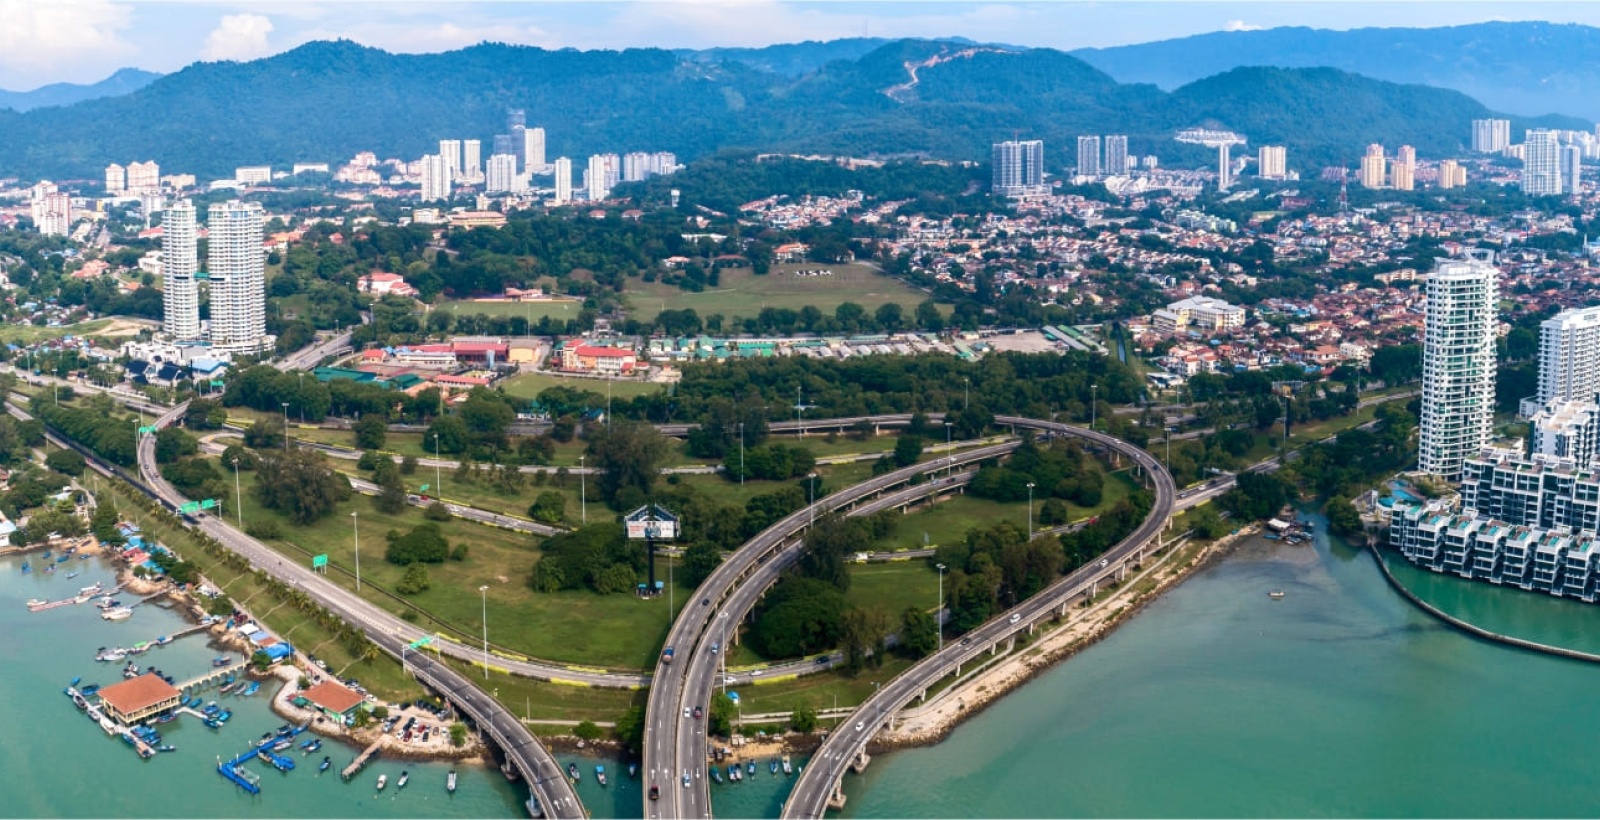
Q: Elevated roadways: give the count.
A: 4